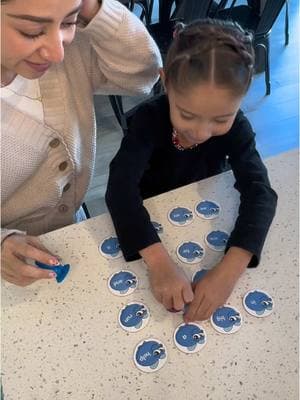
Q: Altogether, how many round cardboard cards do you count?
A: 13